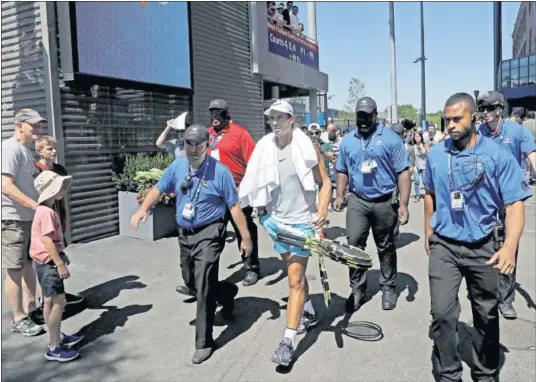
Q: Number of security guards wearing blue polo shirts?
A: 4